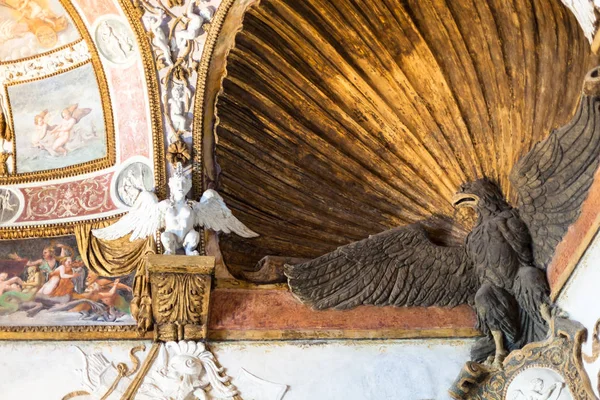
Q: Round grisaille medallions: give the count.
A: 3